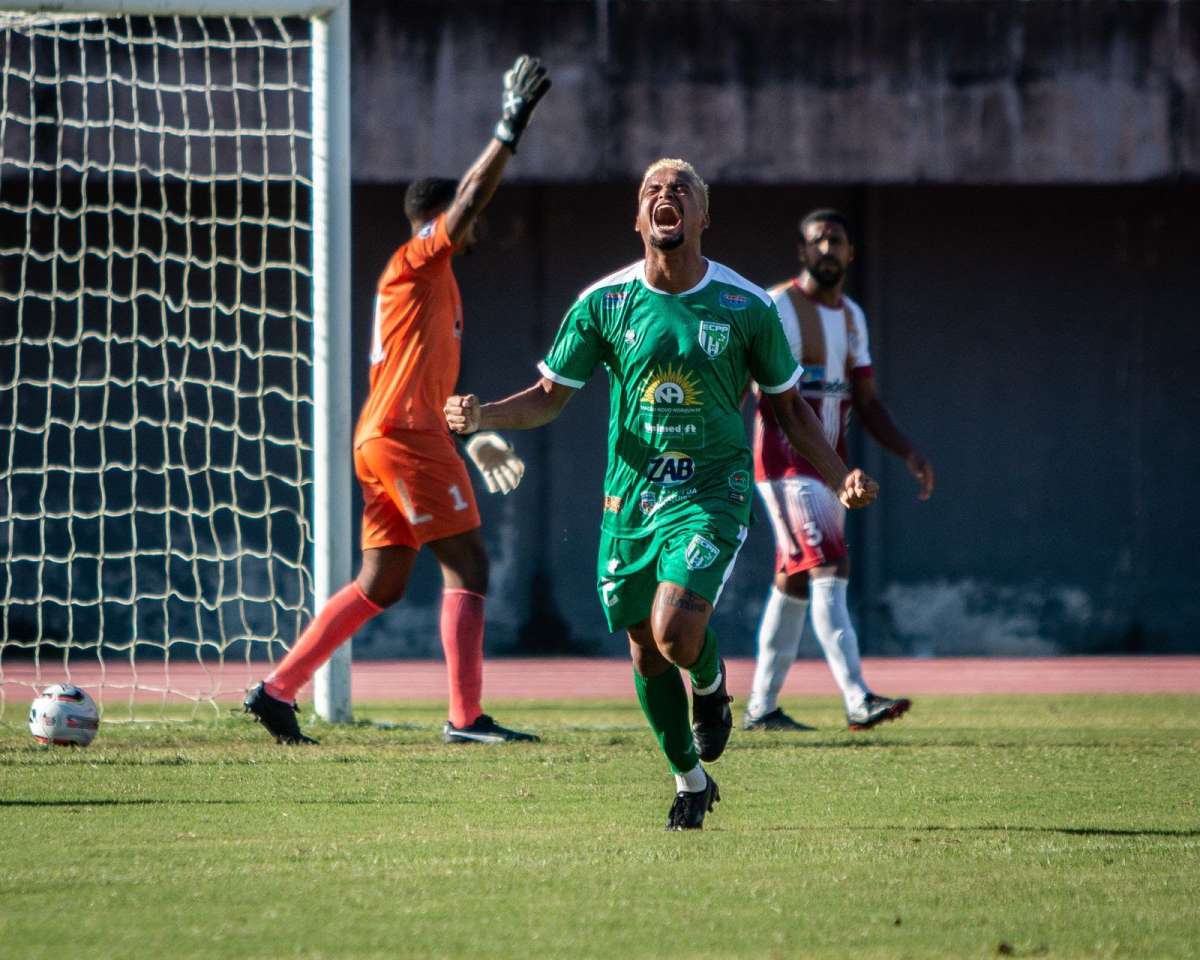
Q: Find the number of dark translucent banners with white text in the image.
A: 0